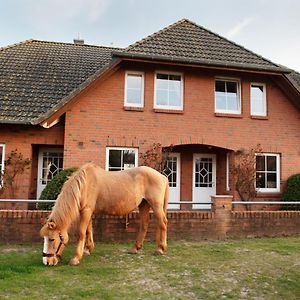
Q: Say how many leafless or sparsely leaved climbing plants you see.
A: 3